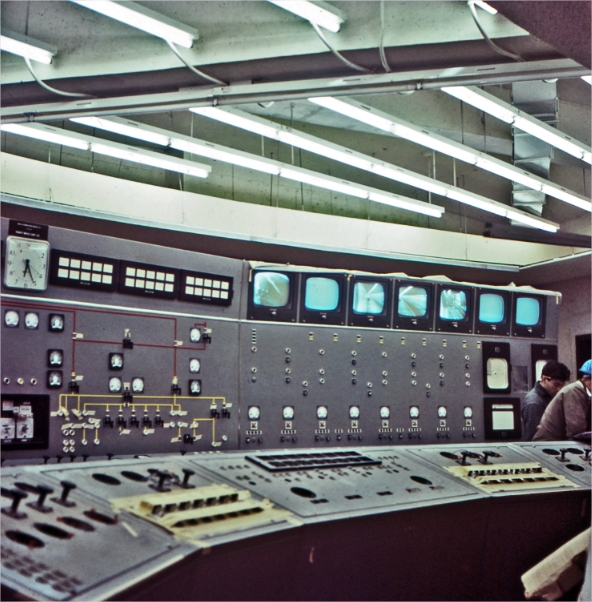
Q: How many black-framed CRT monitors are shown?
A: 7